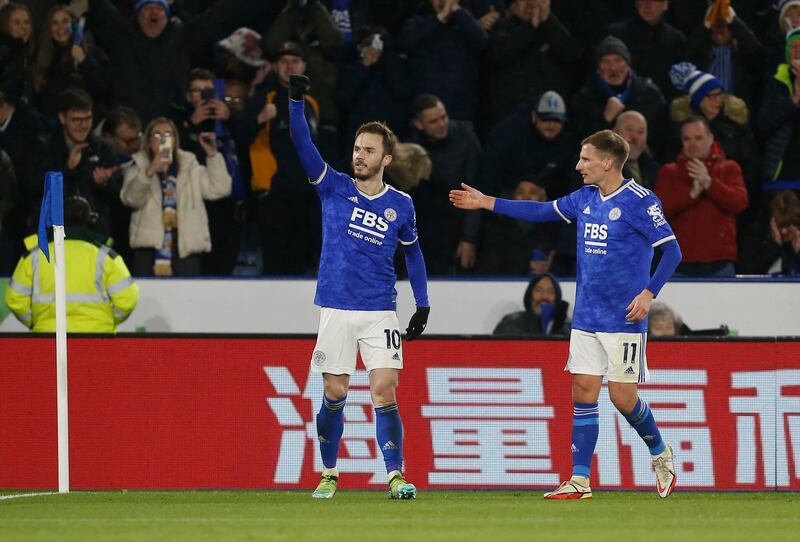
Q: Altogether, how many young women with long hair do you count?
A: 3